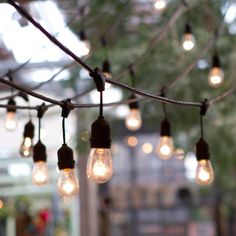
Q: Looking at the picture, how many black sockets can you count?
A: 12